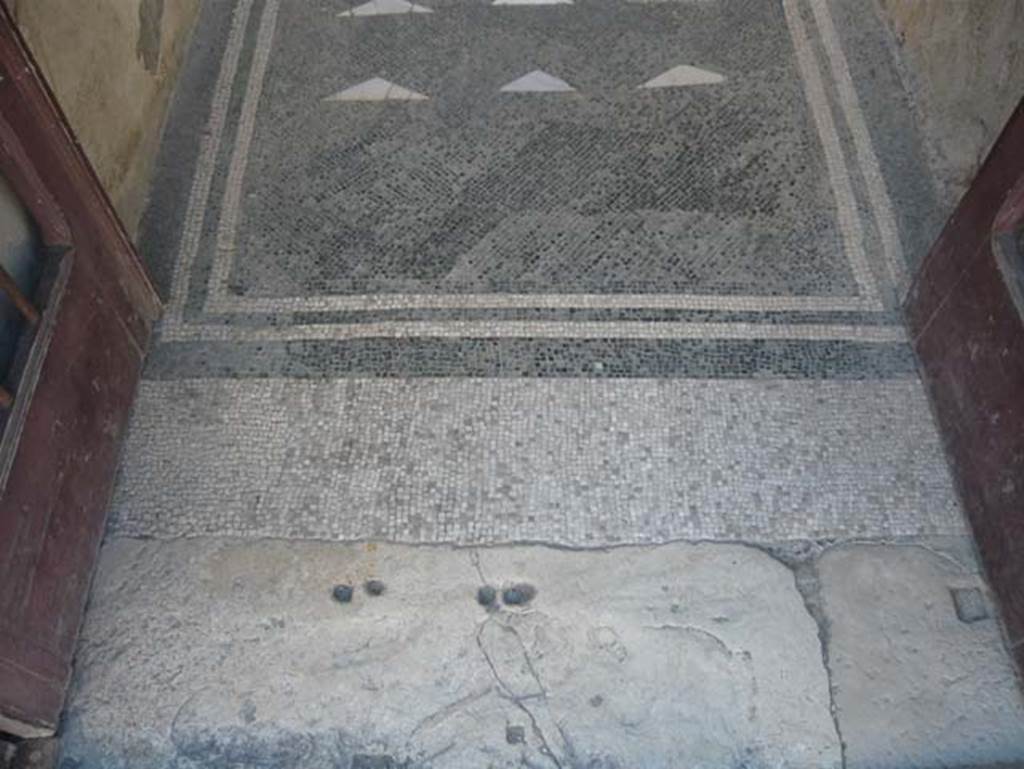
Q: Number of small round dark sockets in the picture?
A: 4